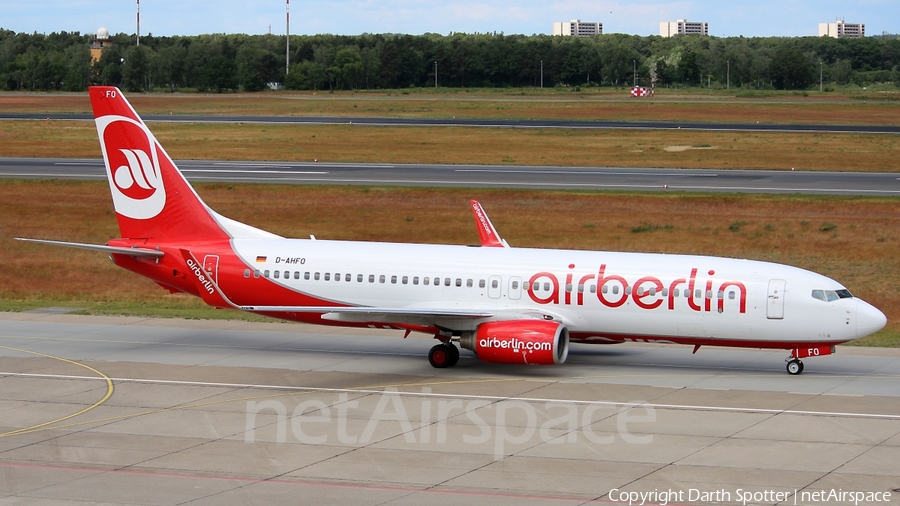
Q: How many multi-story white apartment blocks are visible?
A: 3